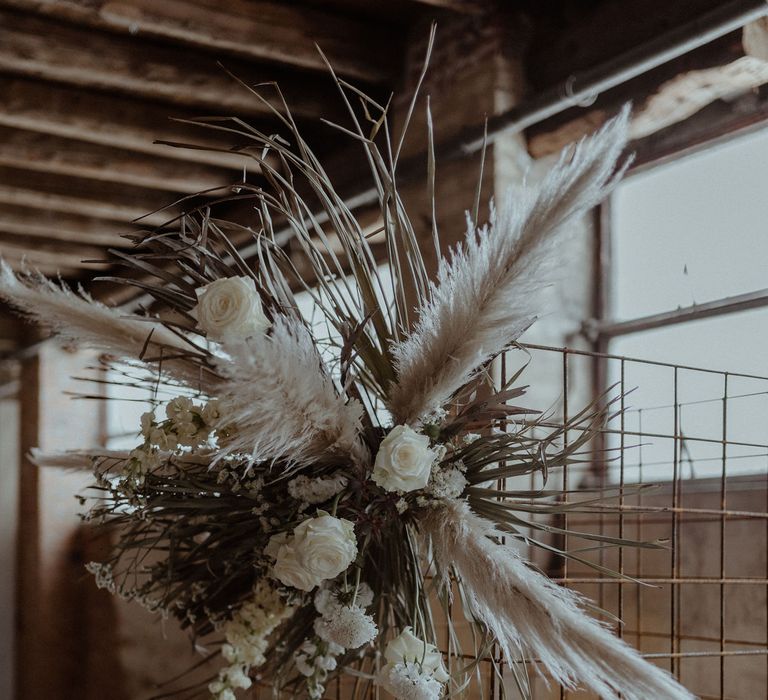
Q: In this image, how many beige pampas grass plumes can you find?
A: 5